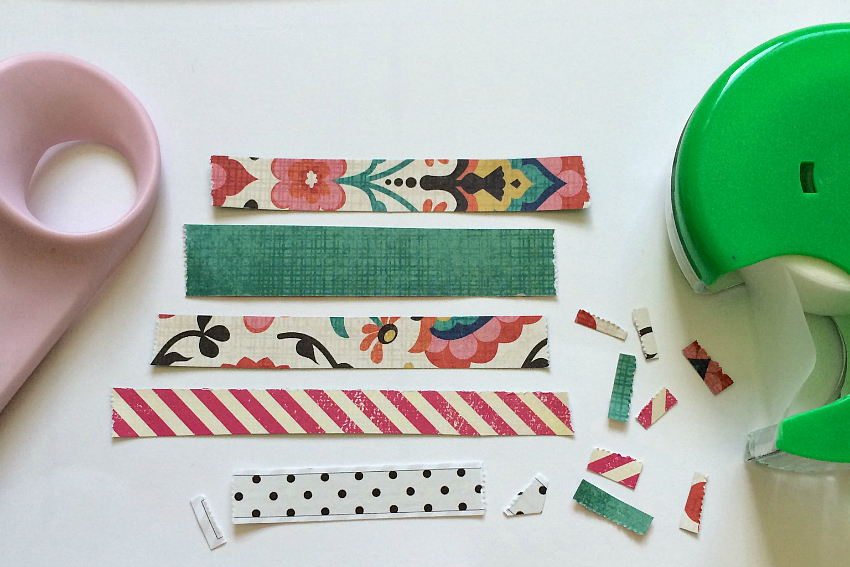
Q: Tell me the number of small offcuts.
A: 10